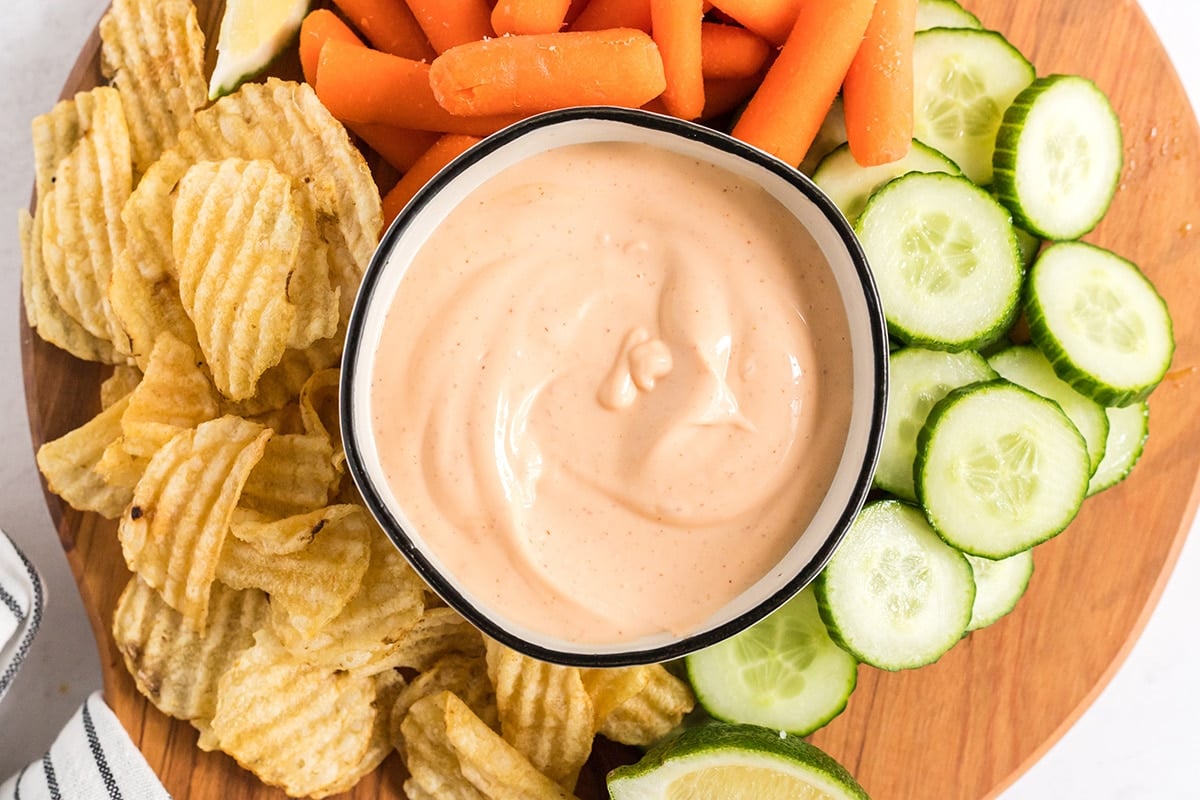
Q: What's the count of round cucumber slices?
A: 13